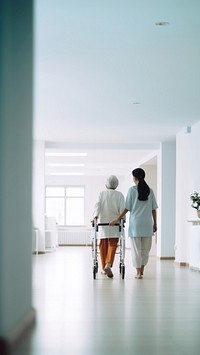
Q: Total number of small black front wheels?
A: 2